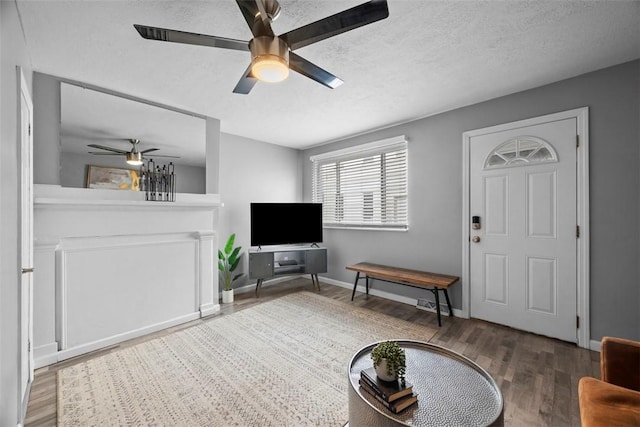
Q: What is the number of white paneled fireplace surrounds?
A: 1